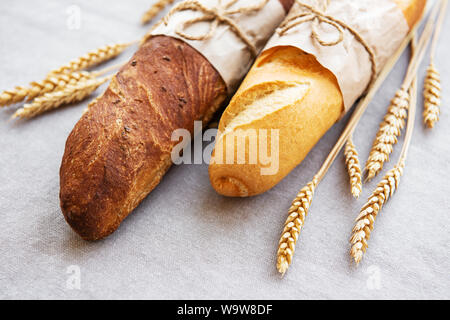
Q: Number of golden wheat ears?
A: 9